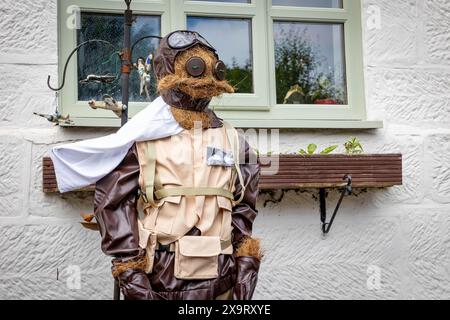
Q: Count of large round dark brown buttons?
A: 2